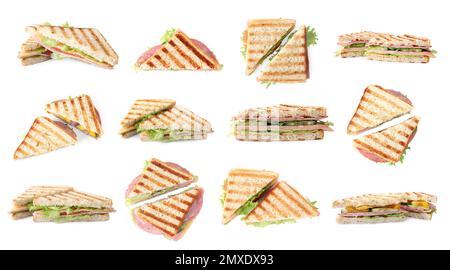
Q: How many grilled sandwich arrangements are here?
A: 12